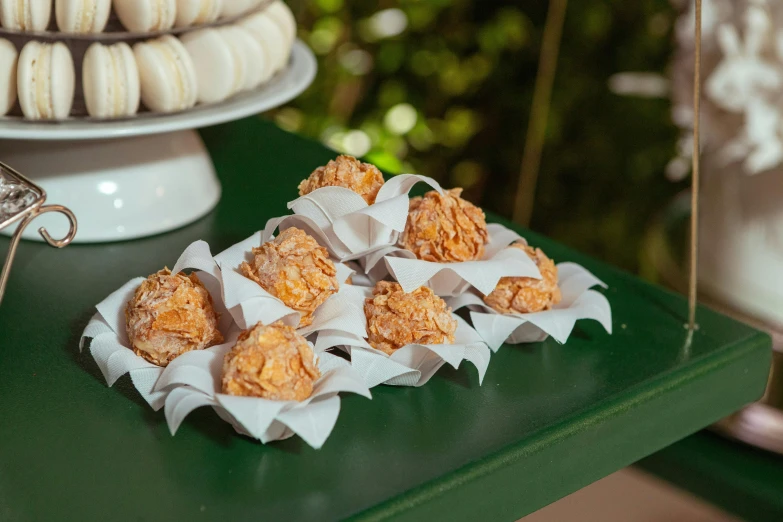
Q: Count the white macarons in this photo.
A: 12